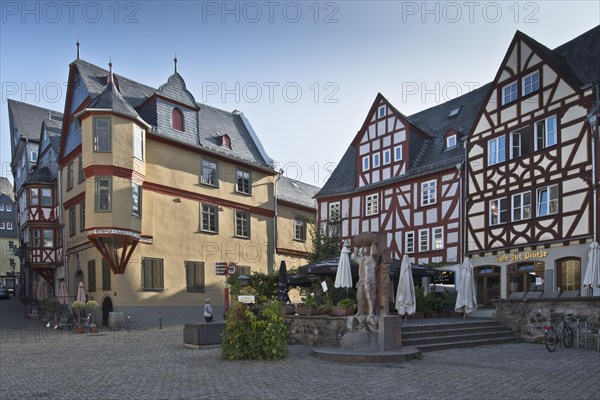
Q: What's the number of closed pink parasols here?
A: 4